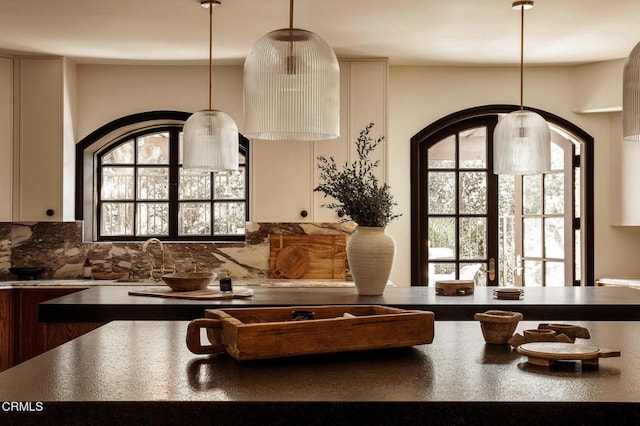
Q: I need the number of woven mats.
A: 0